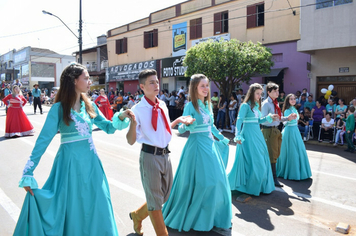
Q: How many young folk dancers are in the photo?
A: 6